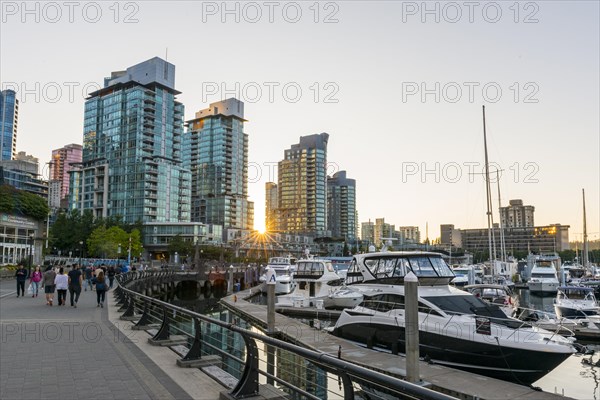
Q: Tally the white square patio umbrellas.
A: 0